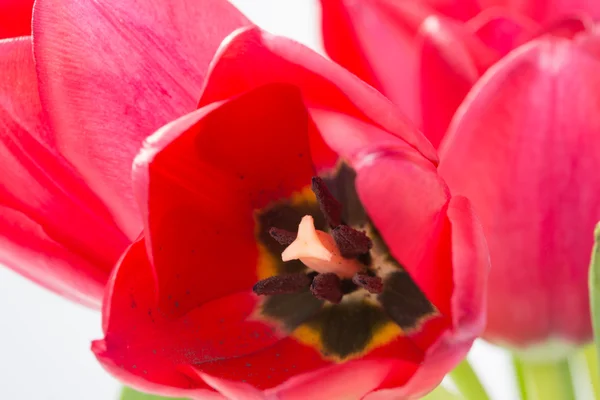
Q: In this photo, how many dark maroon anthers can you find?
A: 6